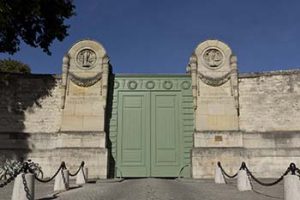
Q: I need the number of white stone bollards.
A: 6